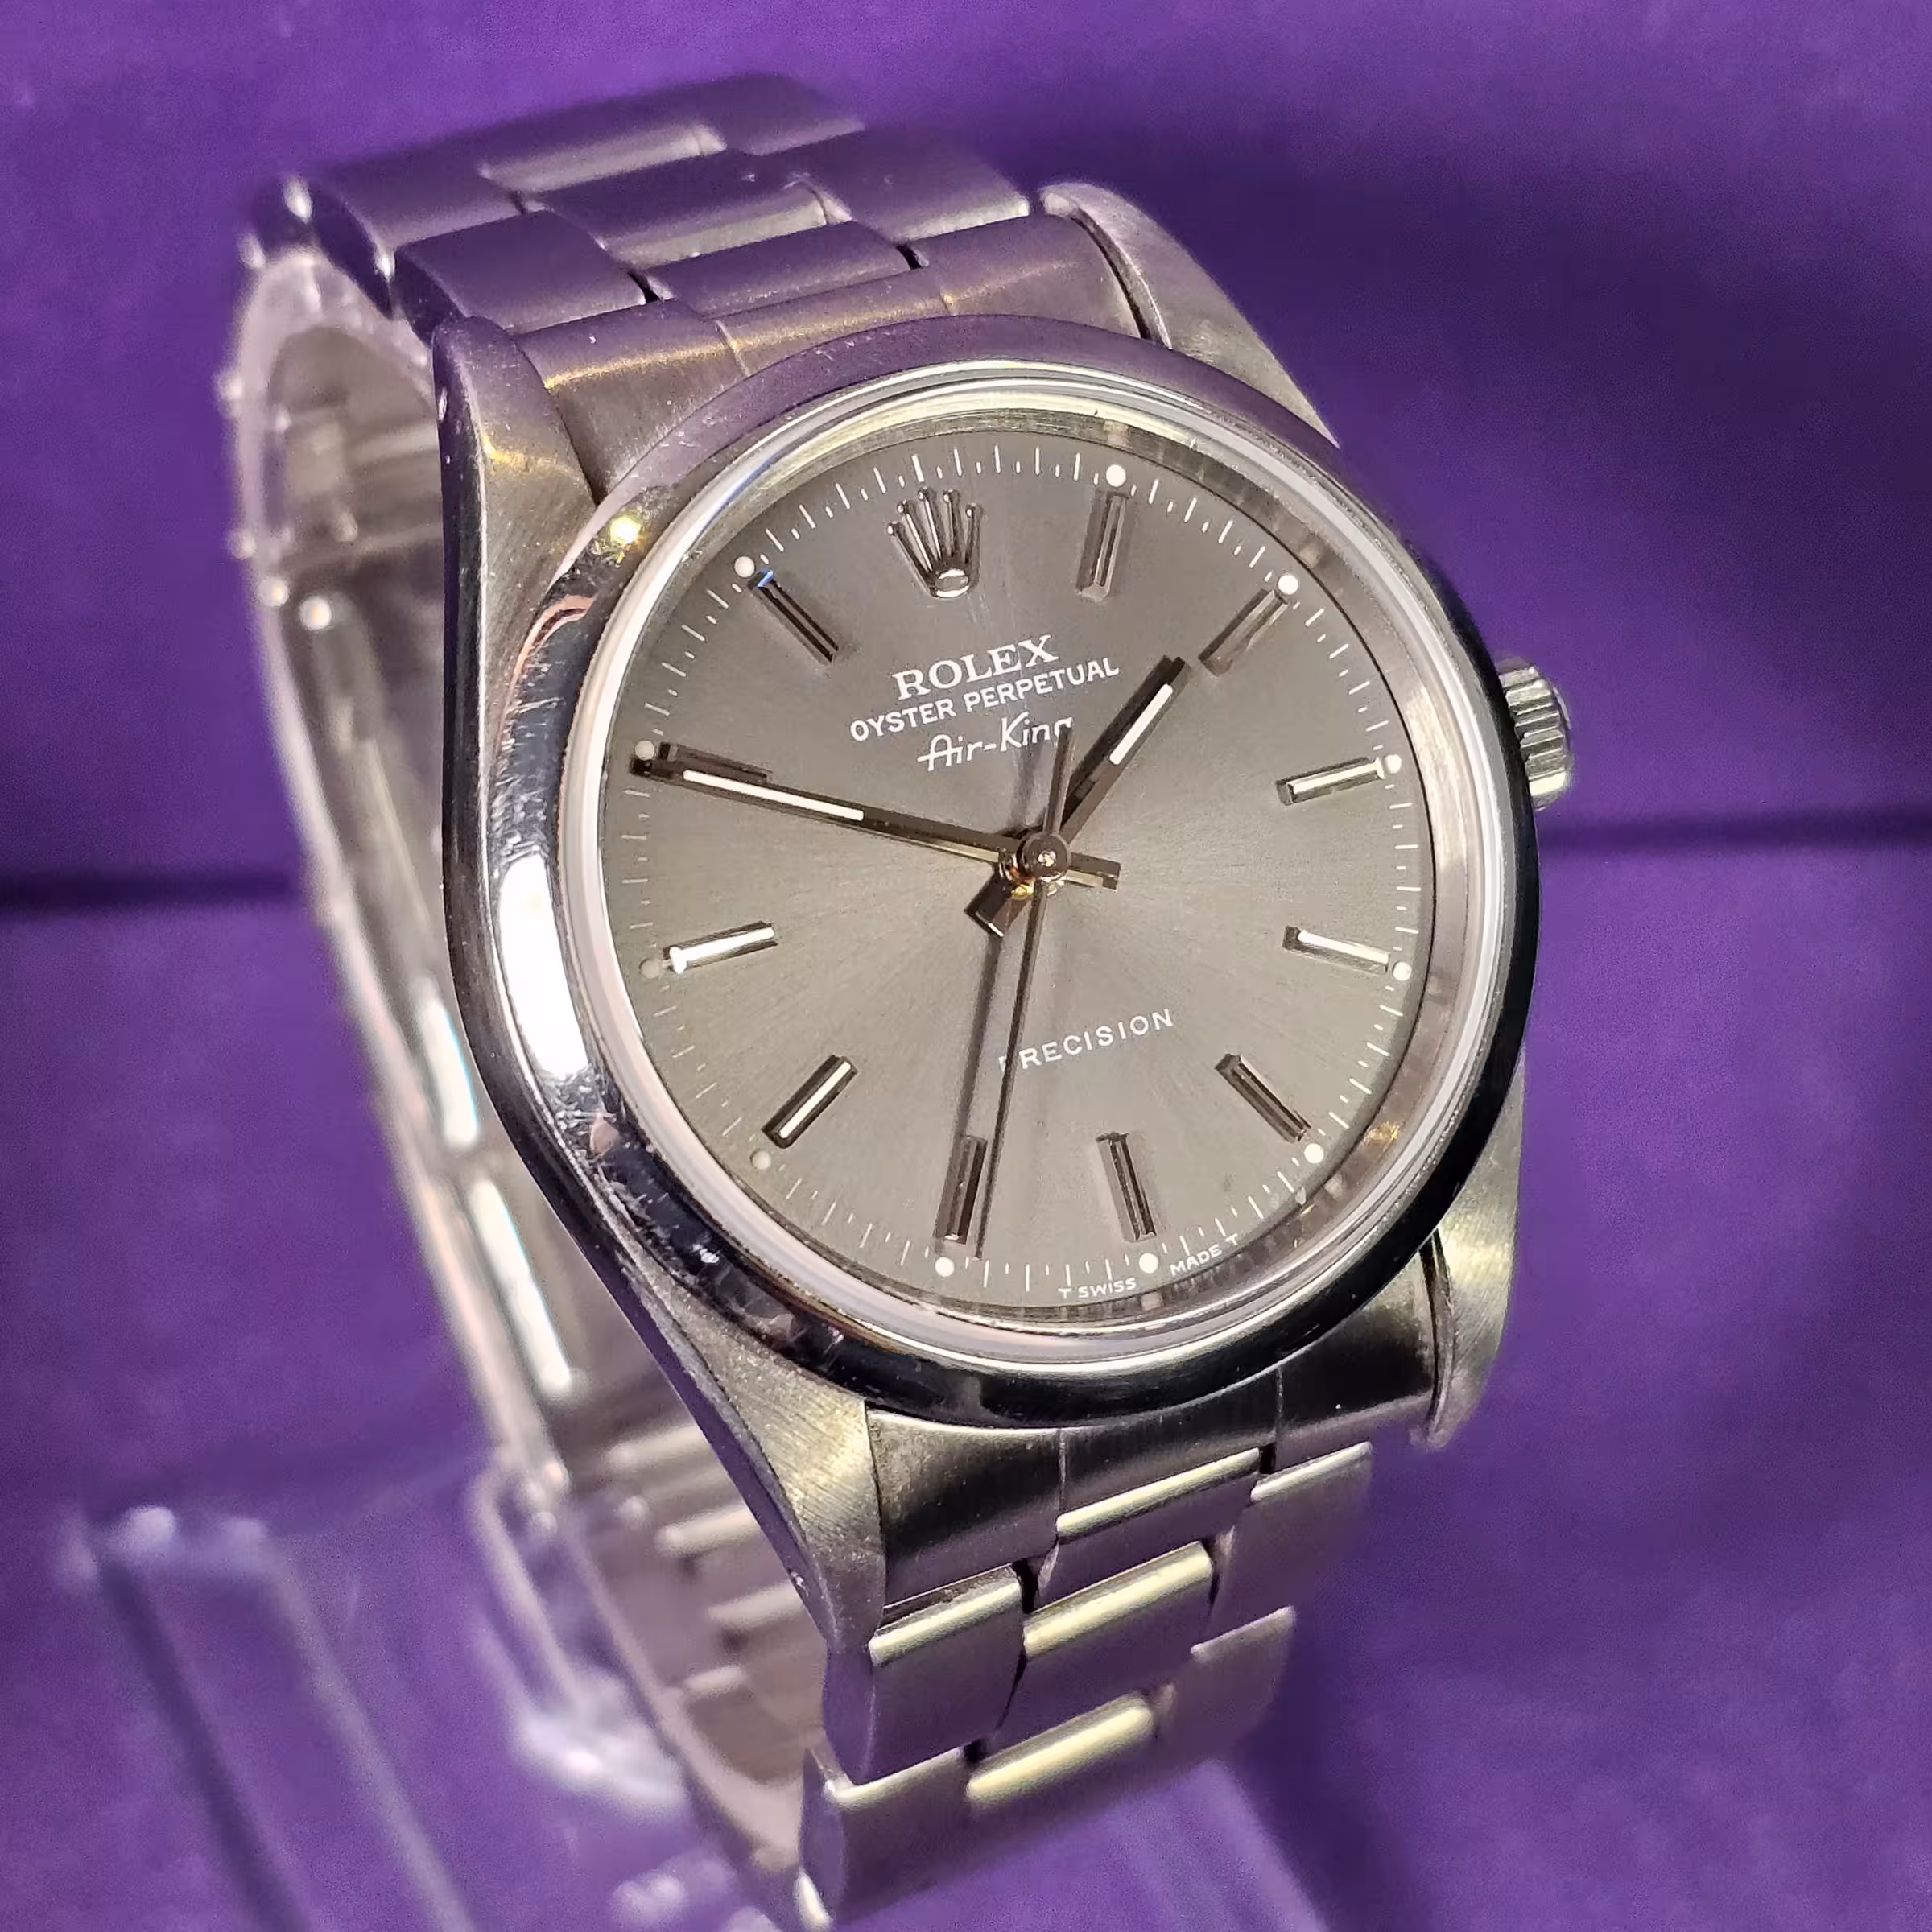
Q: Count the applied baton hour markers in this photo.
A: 11